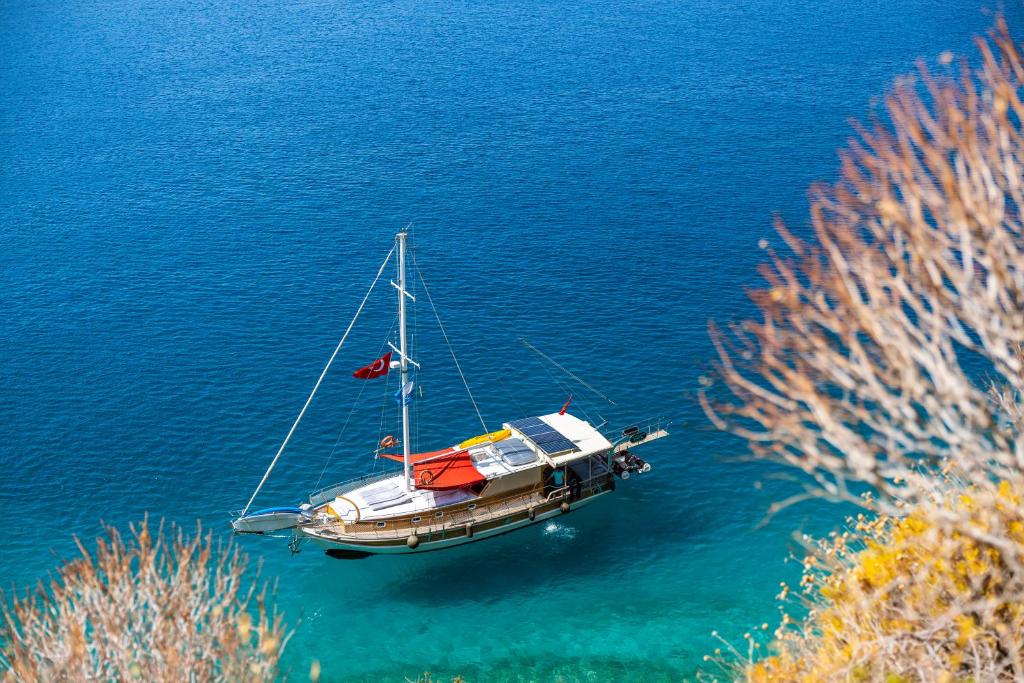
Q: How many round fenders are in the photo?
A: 2